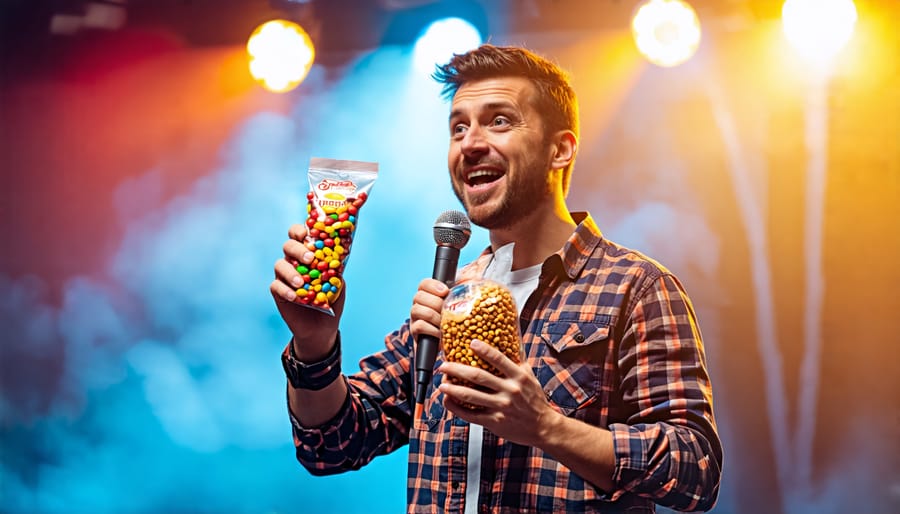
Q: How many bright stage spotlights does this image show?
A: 4